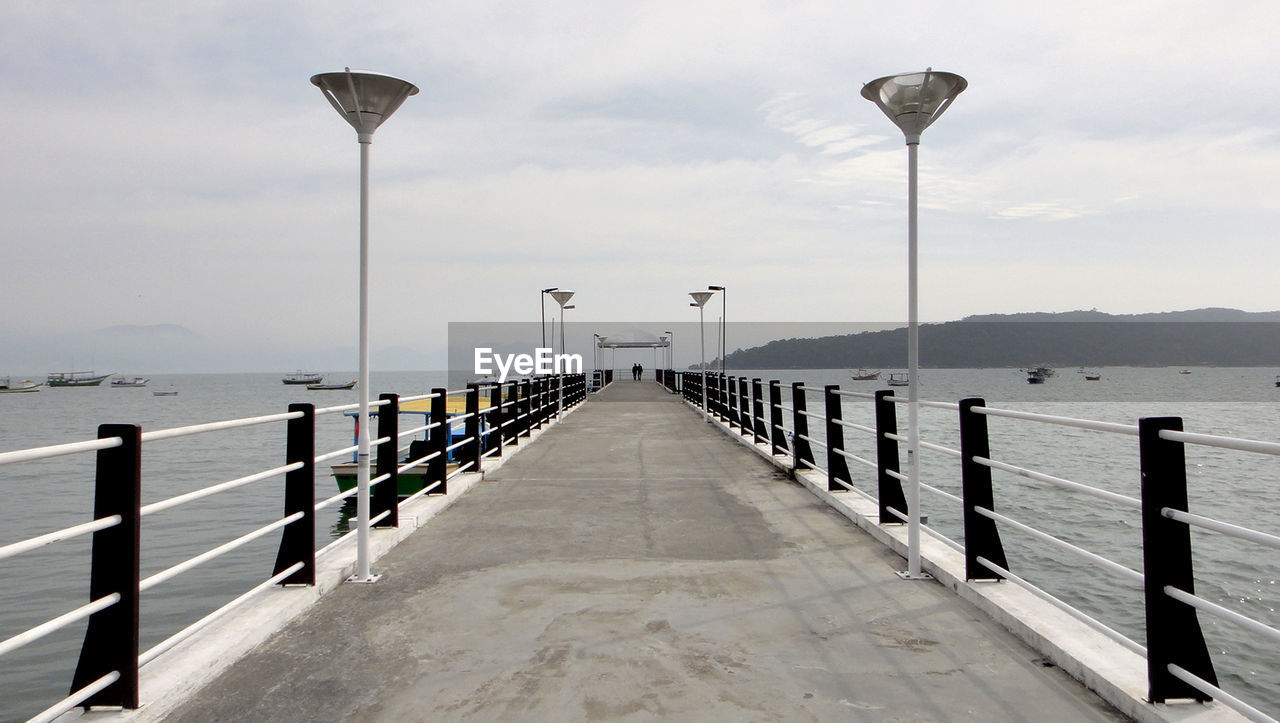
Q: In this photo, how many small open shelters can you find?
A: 1